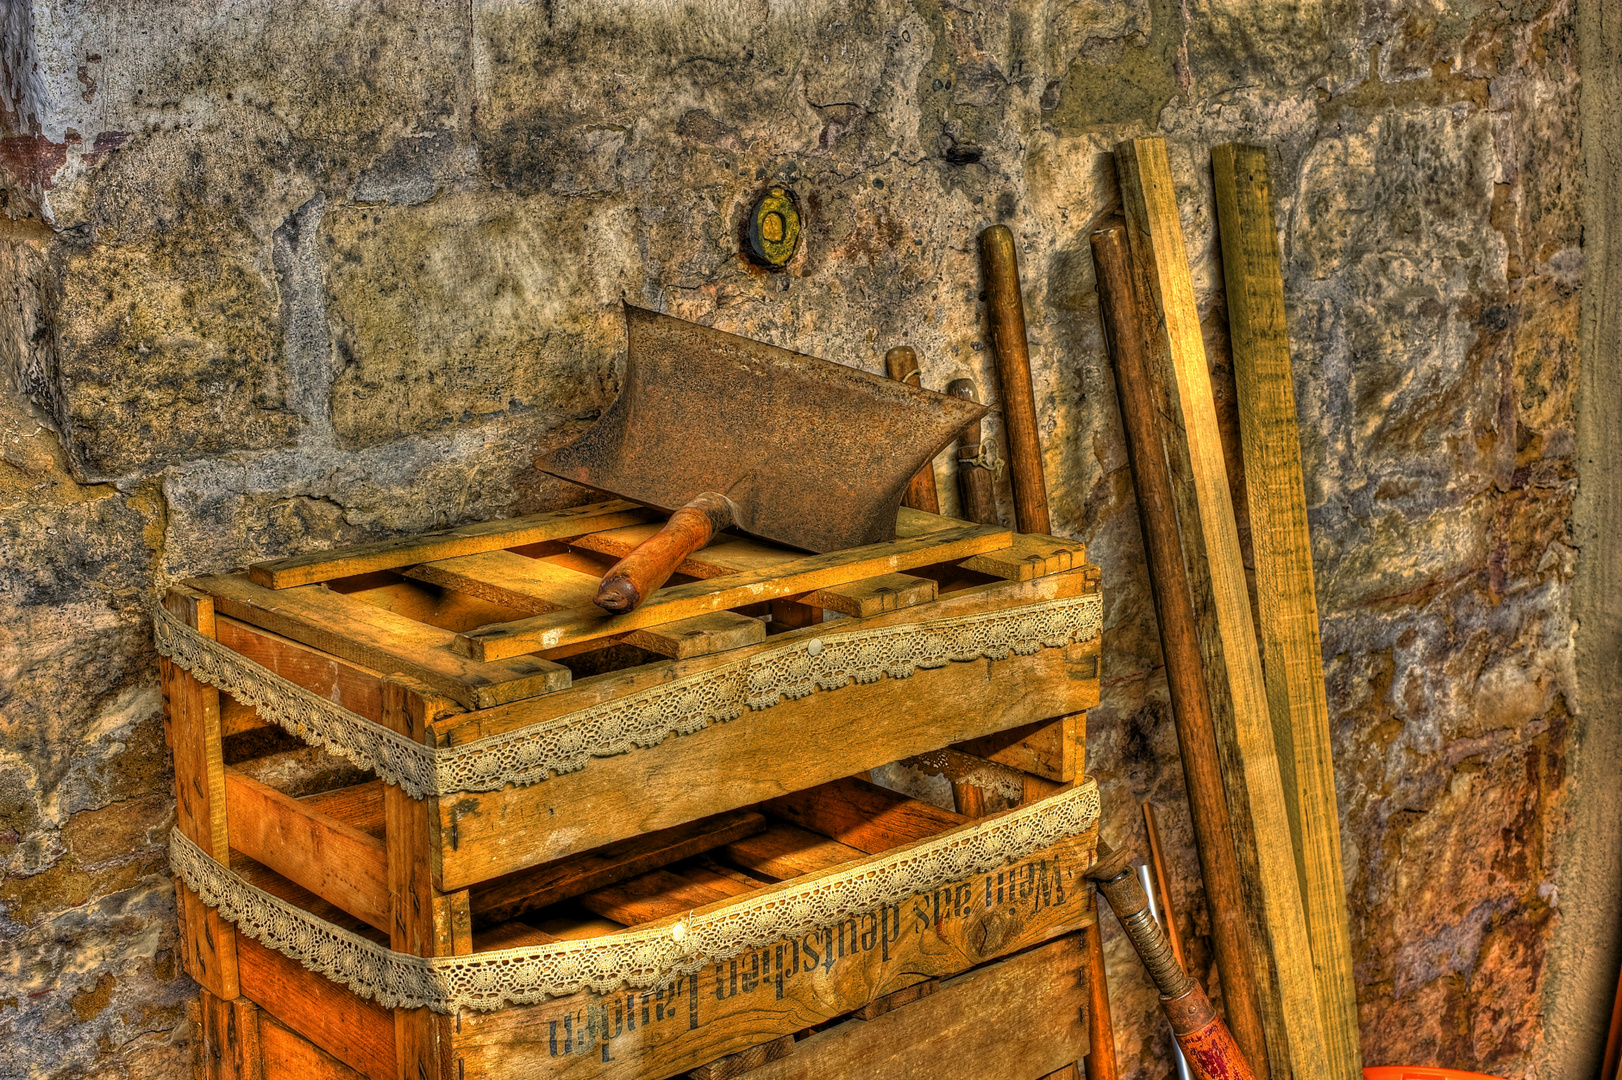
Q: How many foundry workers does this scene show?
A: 0